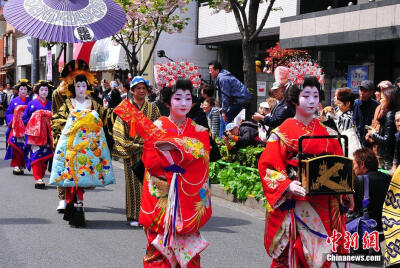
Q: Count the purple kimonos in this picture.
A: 2